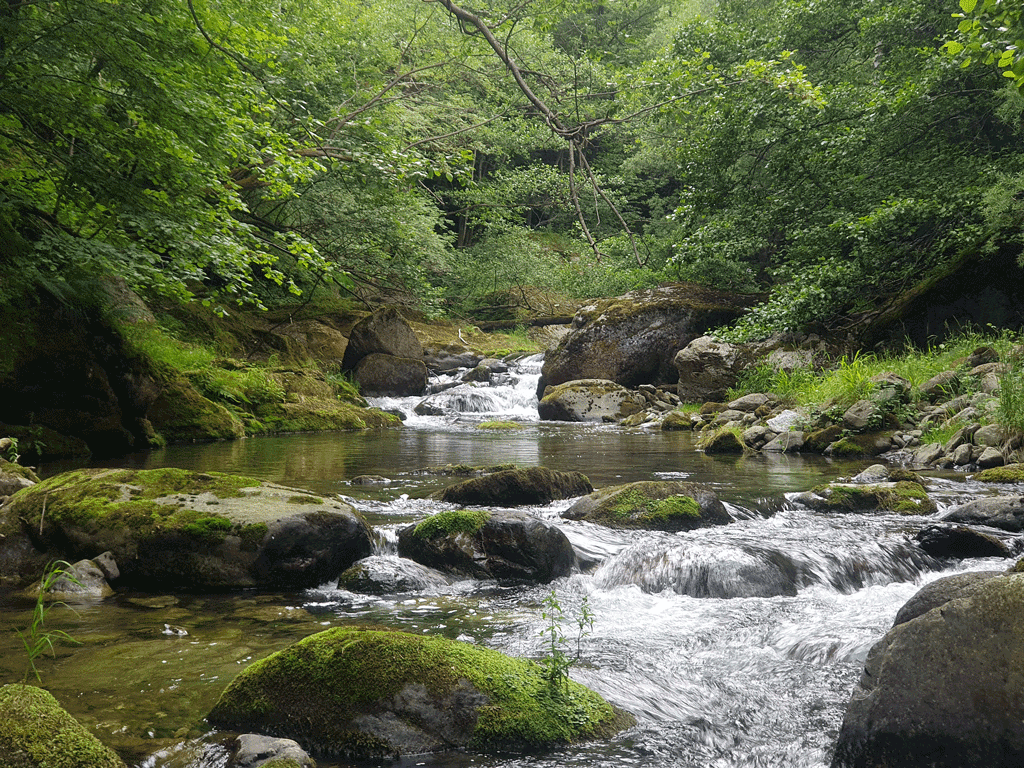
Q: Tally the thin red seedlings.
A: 0